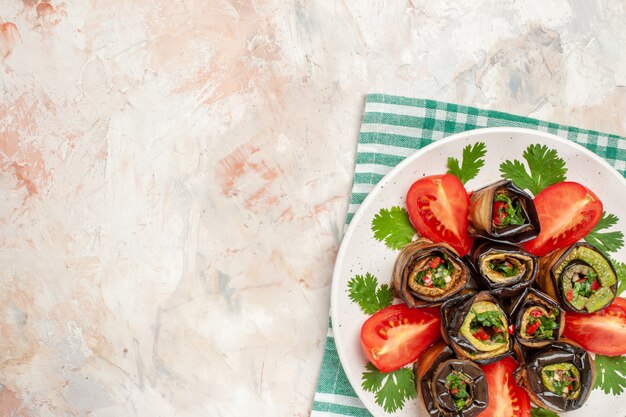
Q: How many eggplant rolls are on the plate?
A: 8